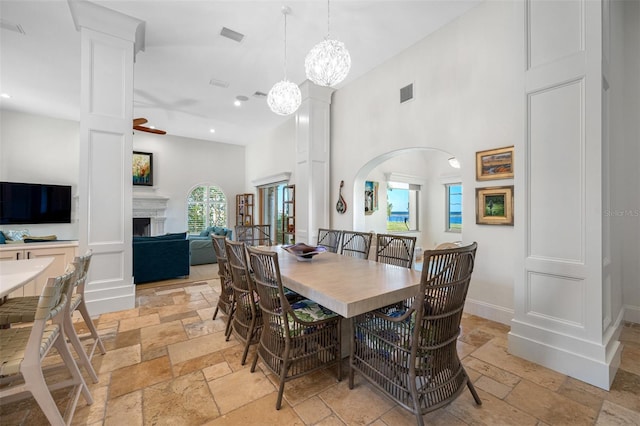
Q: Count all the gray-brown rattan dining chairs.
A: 8